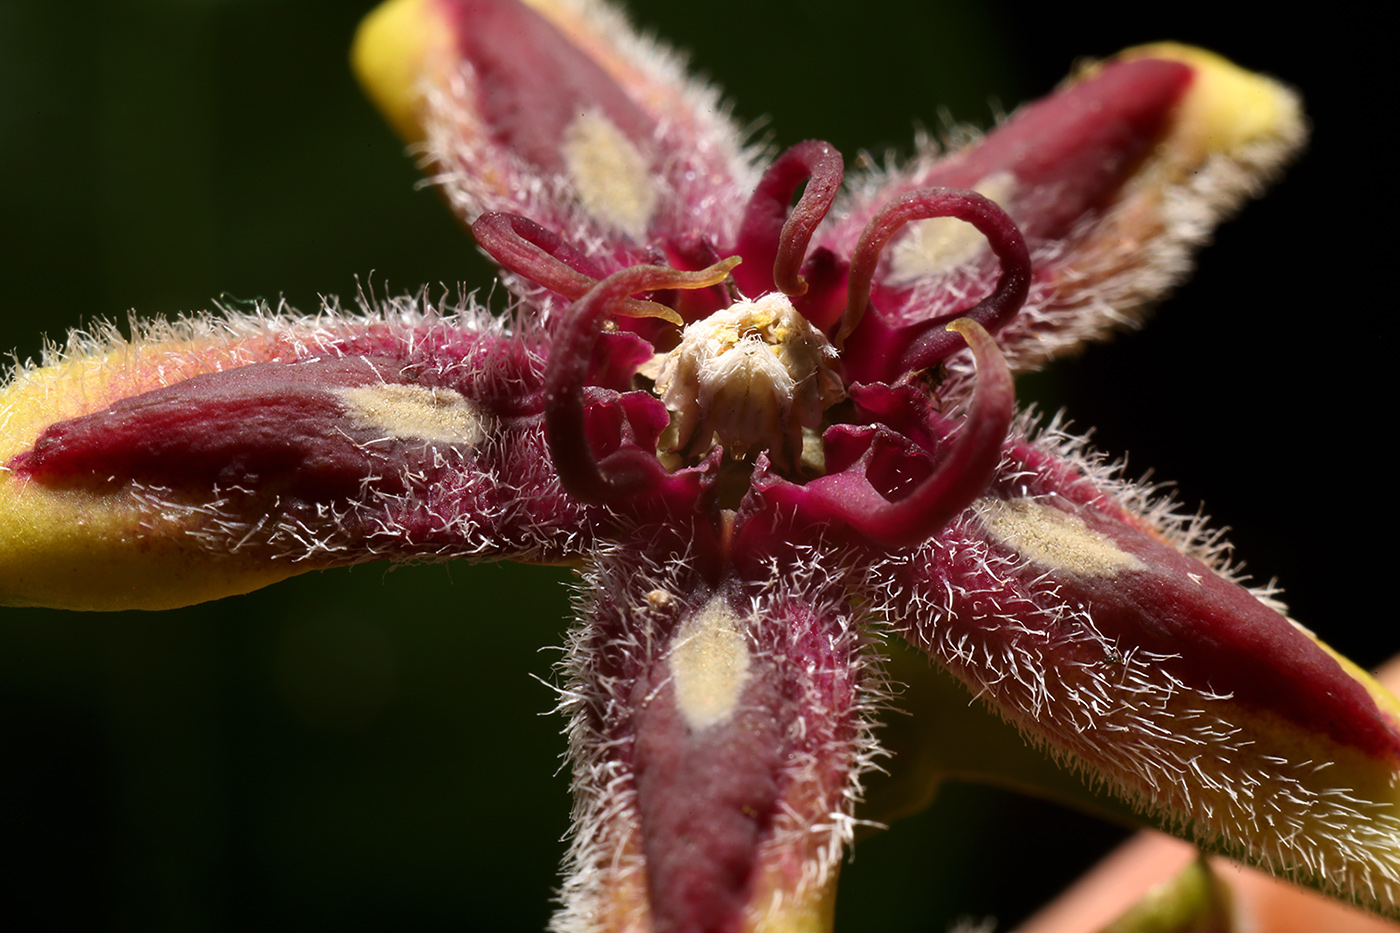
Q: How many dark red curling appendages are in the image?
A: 5